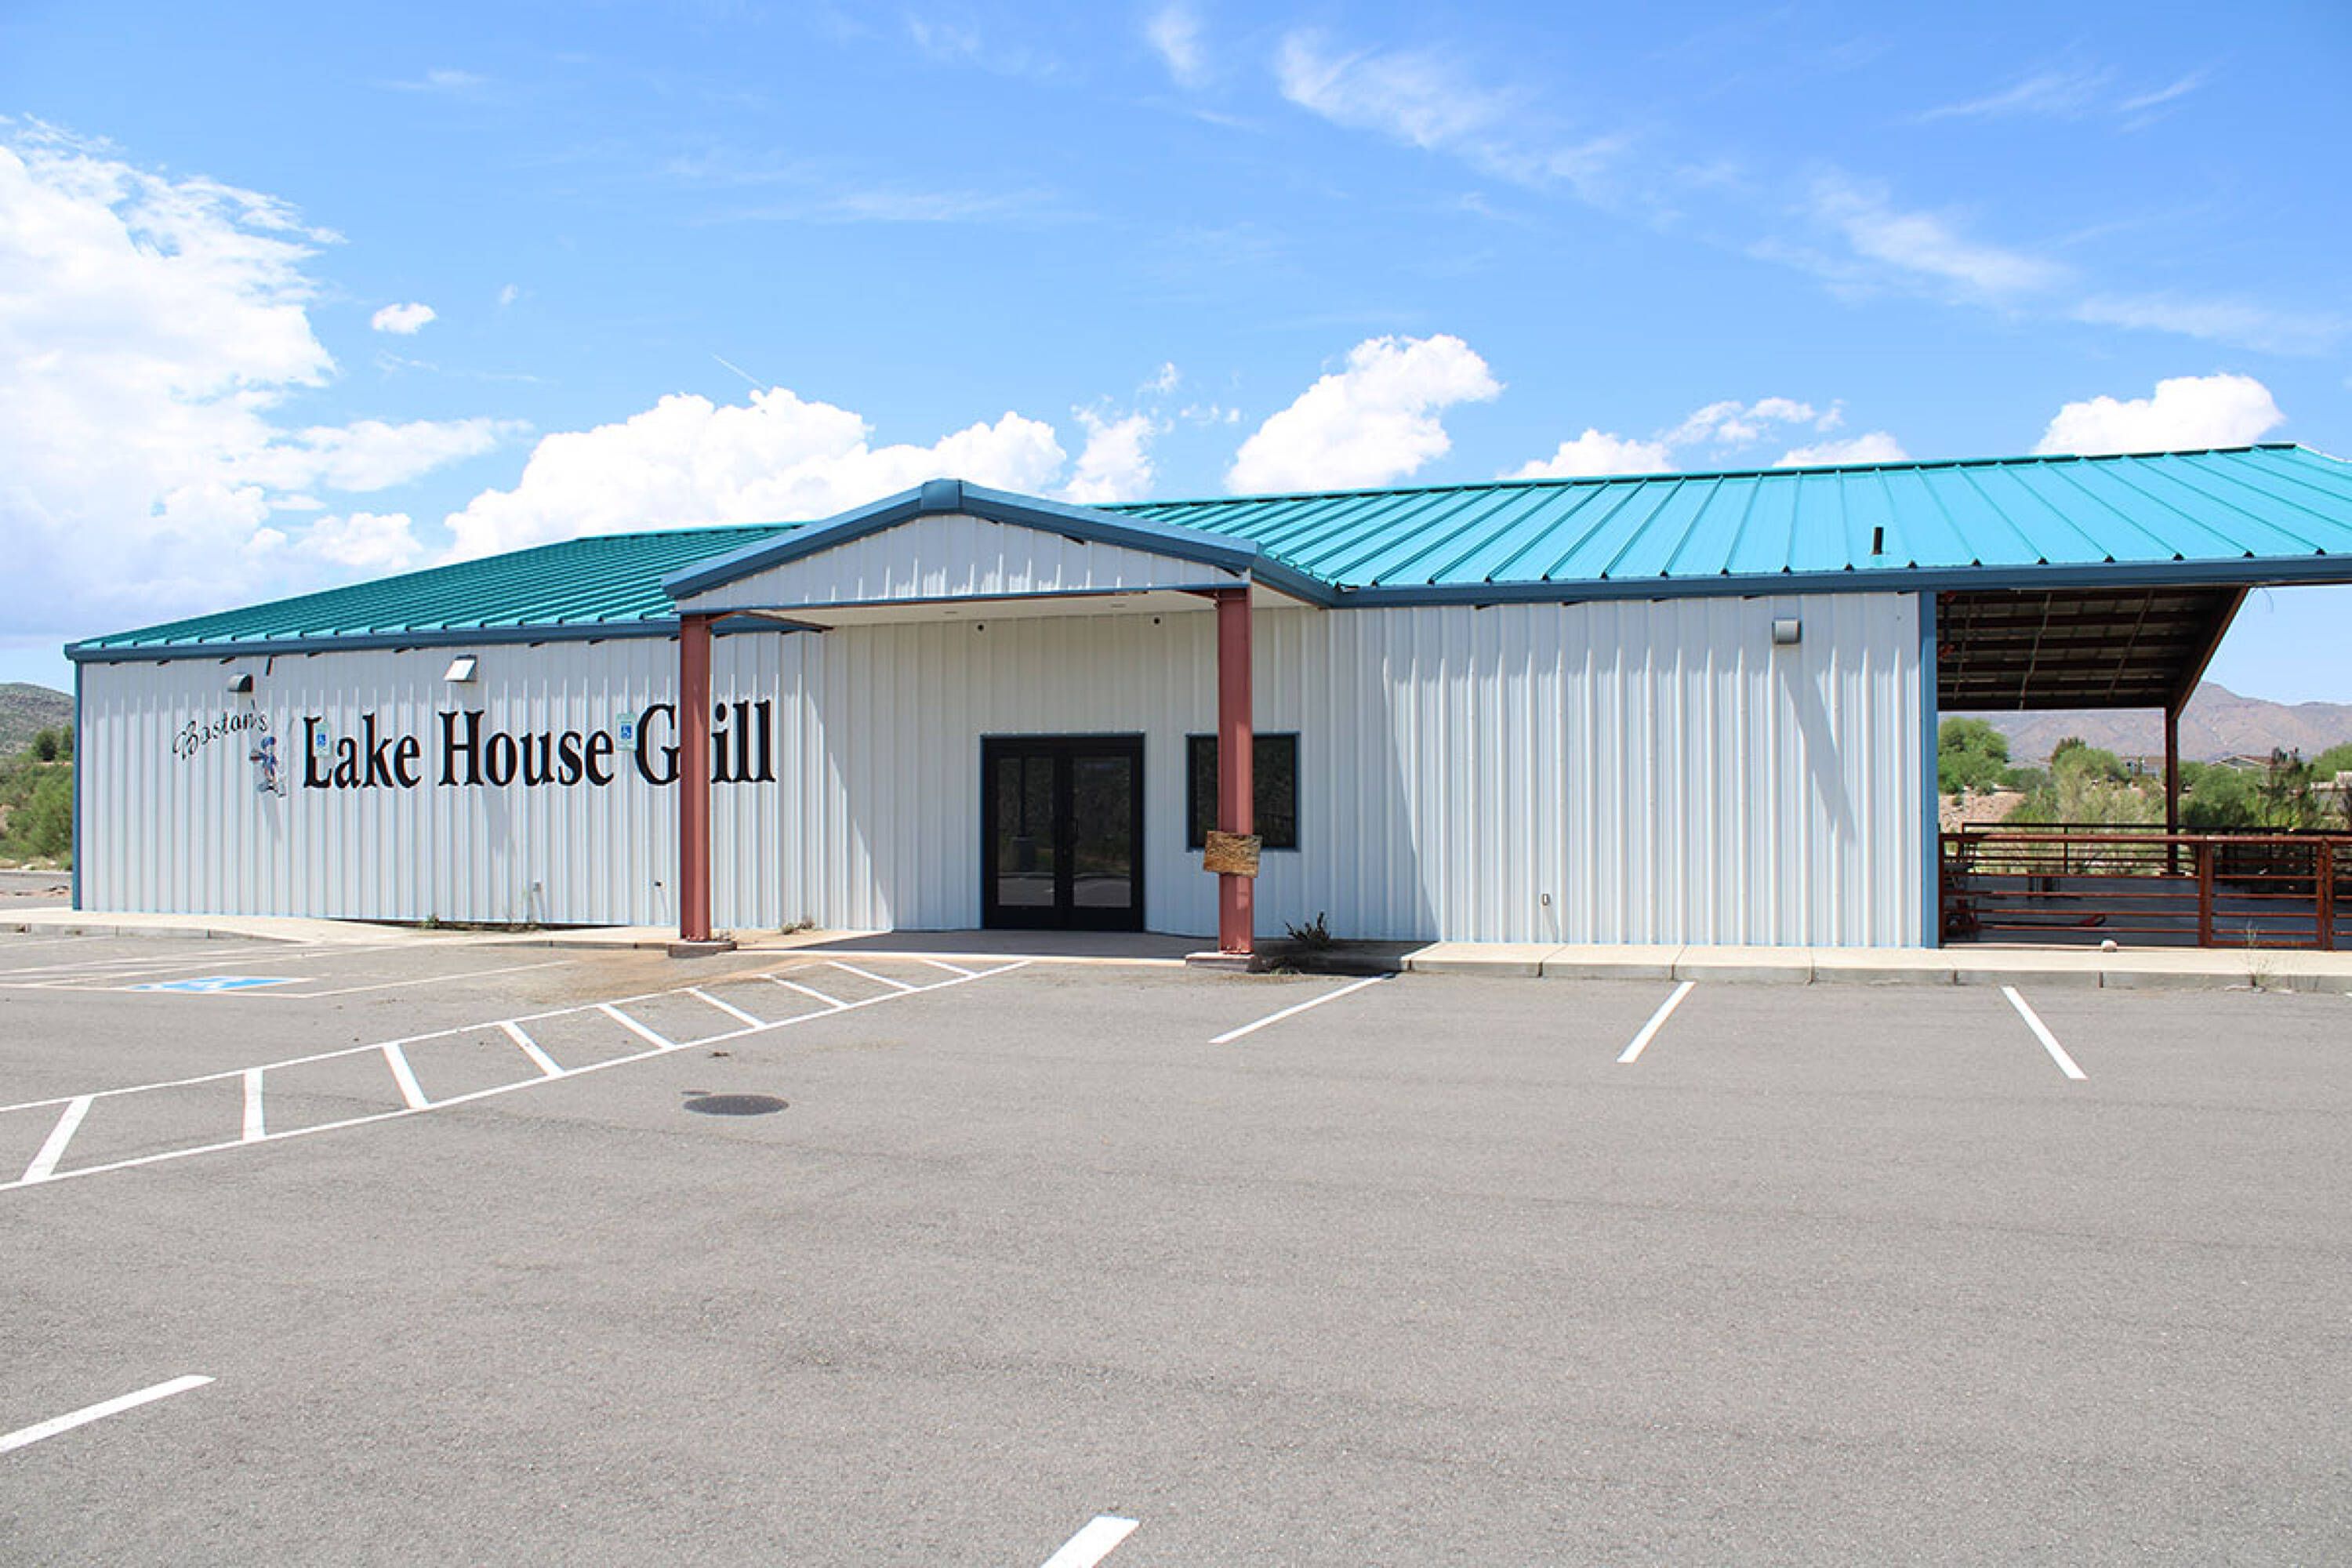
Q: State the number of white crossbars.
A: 9